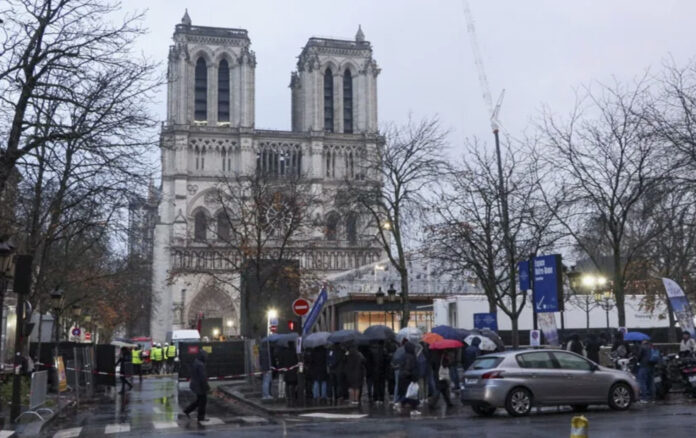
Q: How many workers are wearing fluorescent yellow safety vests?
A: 5